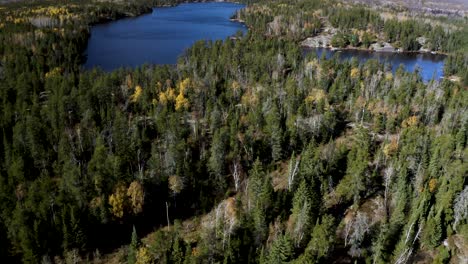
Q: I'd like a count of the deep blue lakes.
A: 2